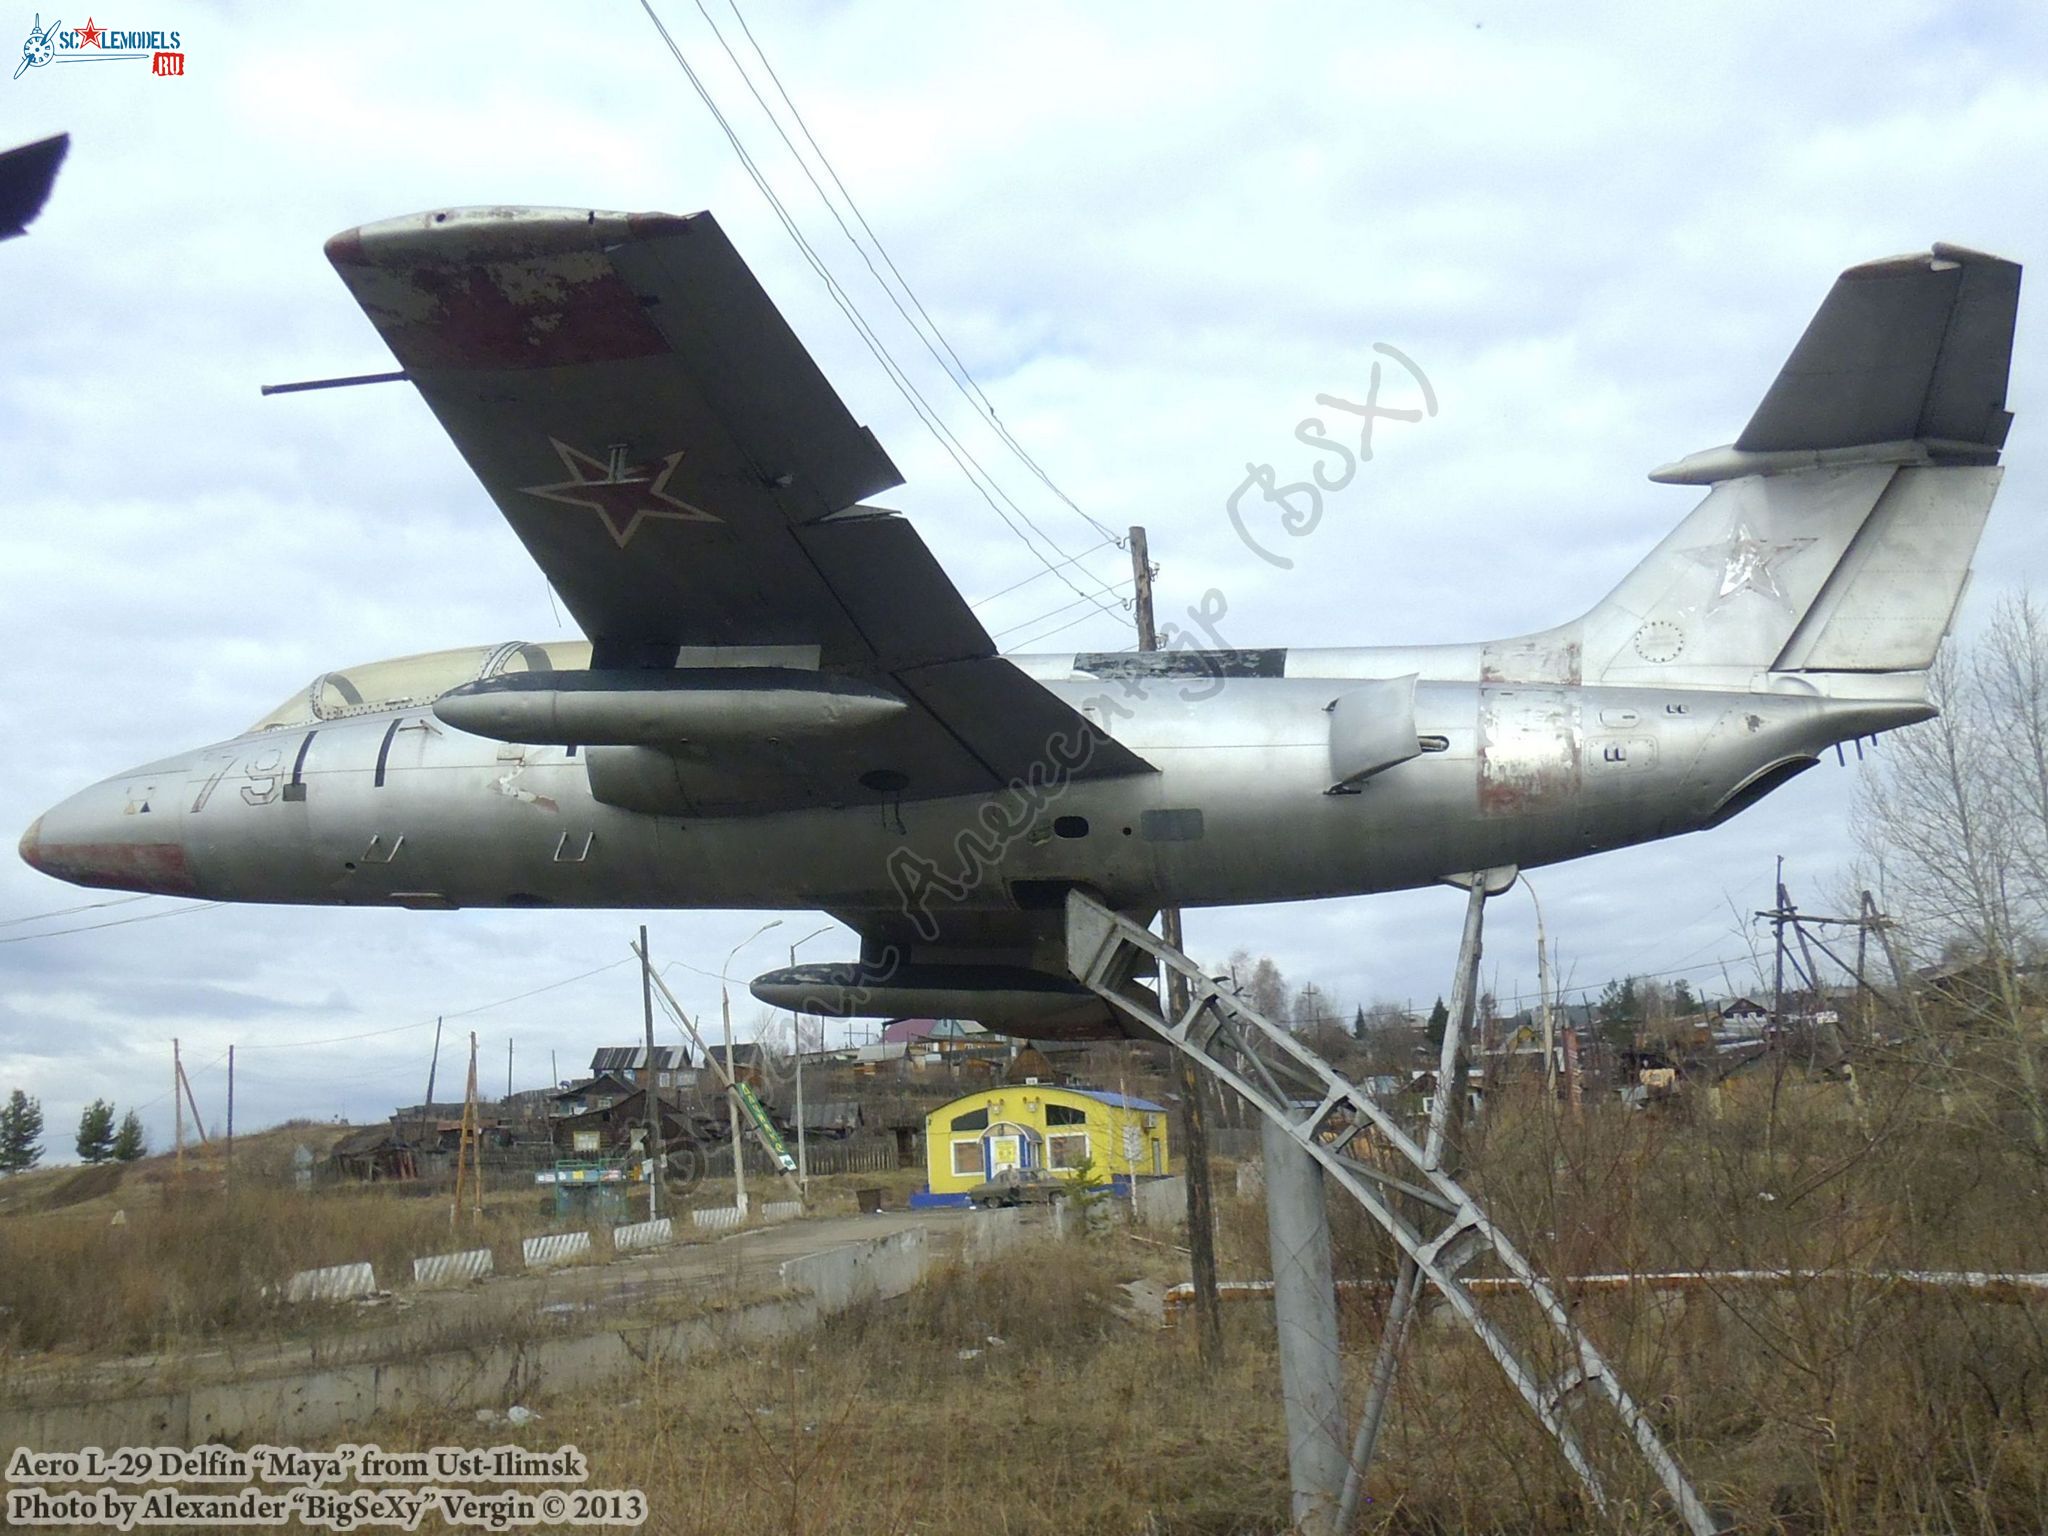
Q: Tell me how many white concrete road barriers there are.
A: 6